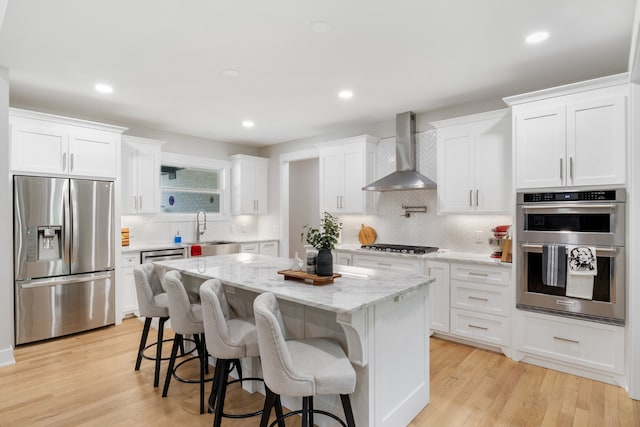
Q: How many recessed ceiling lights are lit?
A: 4